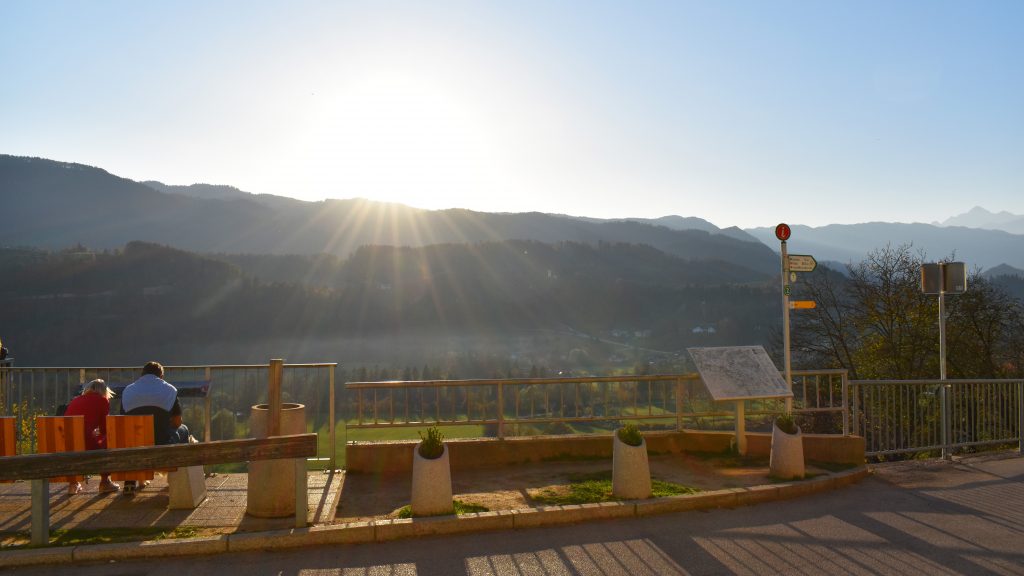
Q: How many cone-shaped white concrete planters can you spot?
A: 3